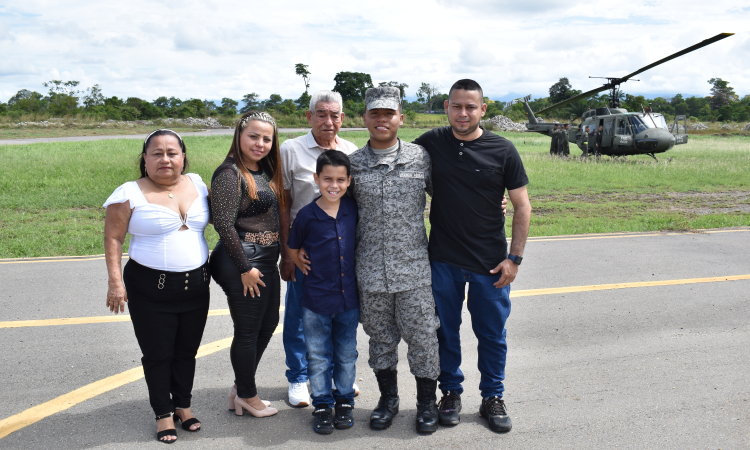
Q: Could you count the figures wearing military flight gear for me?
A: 5